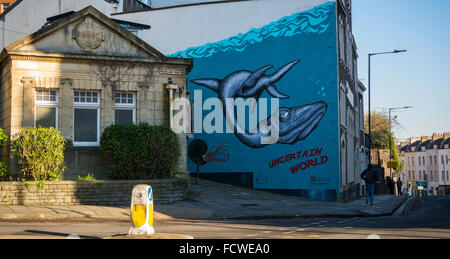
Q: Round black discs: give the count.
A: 1